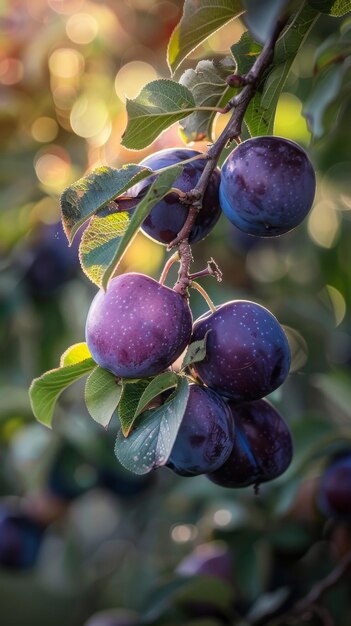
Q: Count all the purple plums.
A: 6